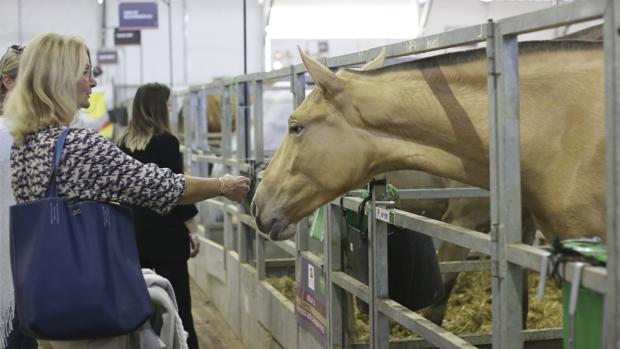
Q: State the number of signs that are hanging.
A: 3